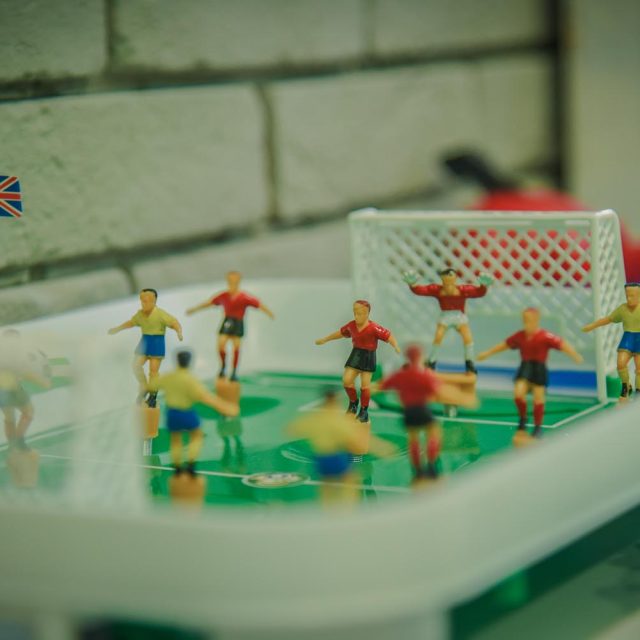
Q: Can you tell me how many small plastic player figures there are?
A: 10